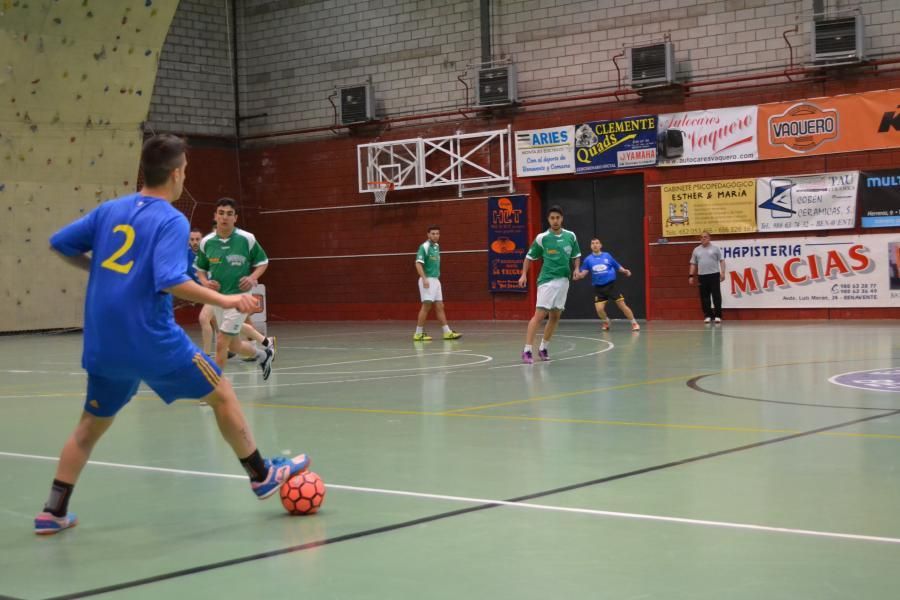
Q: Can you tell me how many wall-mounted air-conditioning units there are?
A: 4